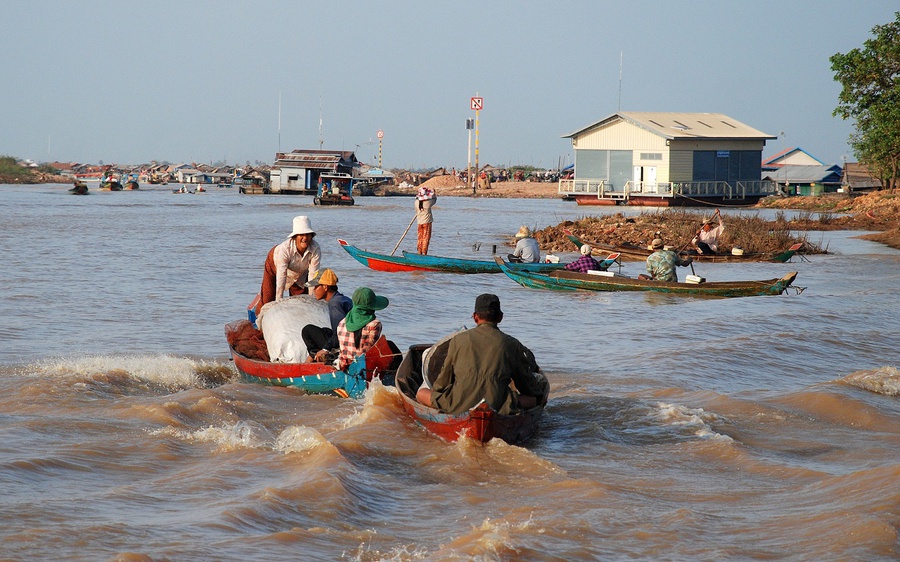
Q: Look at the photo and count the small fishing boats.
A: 5